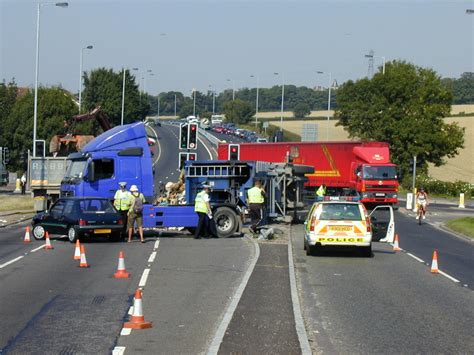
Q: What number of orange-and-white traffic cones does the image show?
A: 8